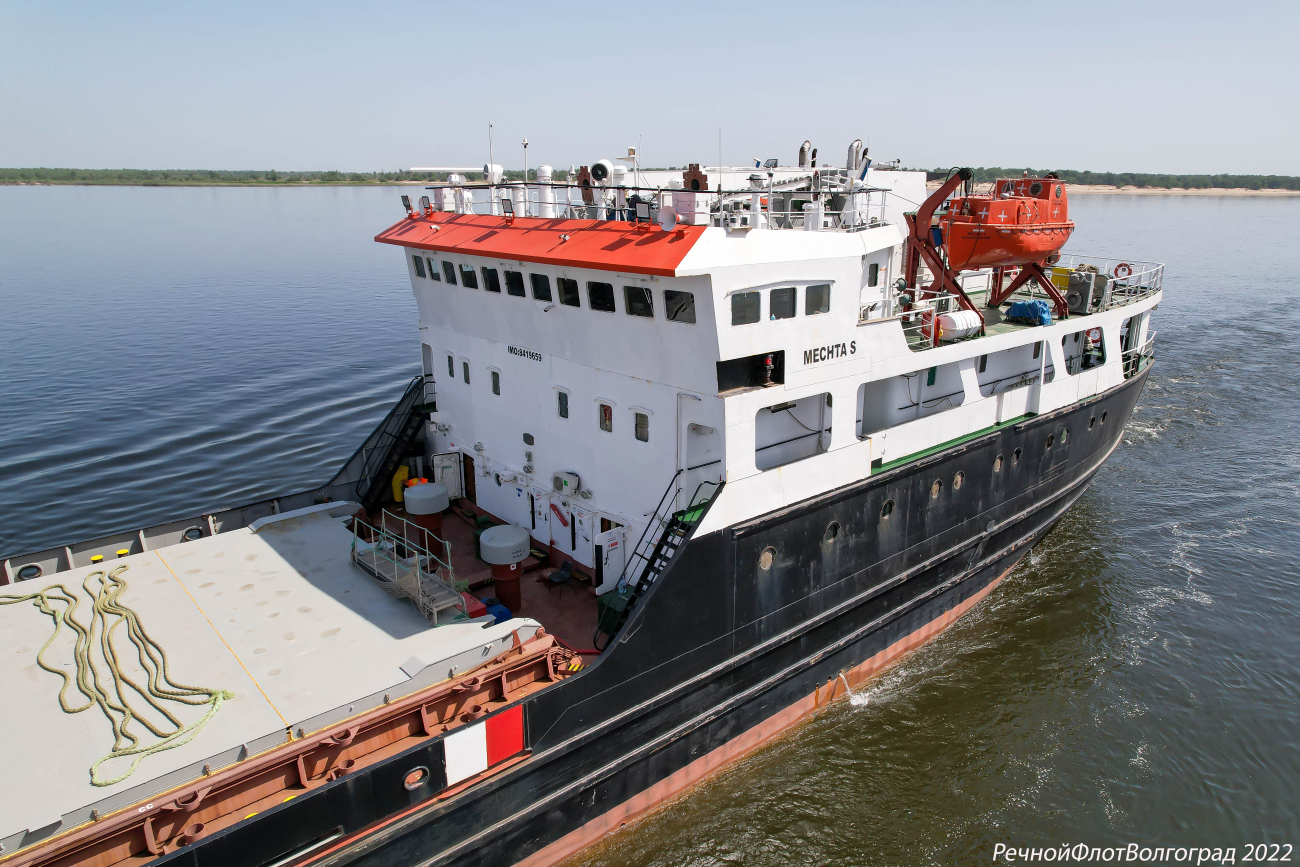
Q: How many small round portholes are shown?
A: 11